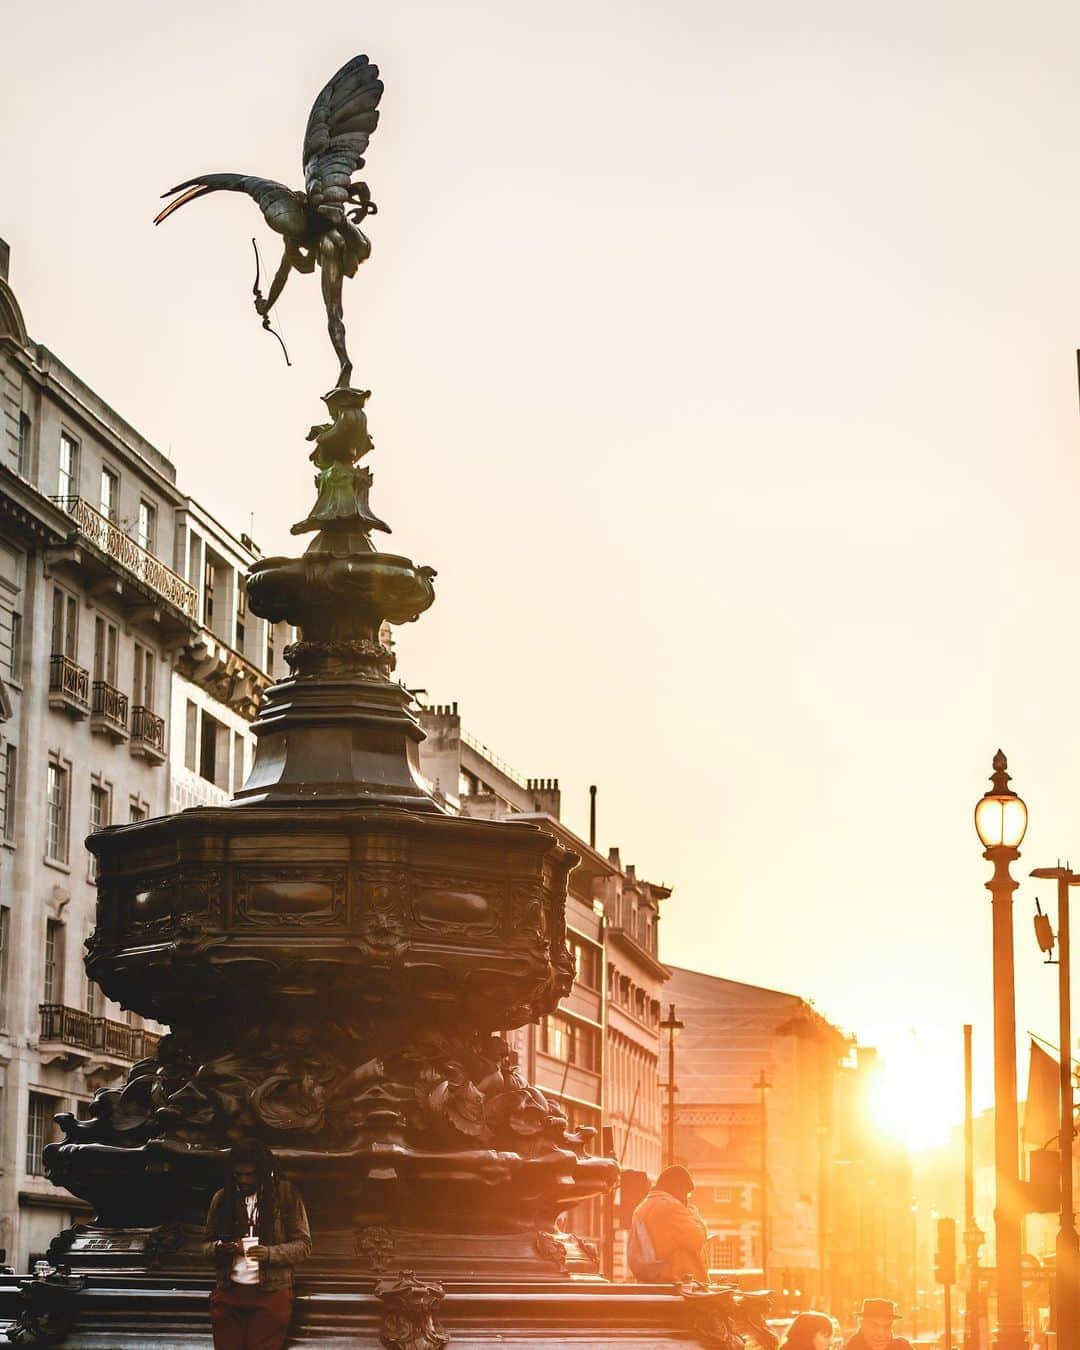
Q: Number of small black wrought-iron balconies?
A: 6